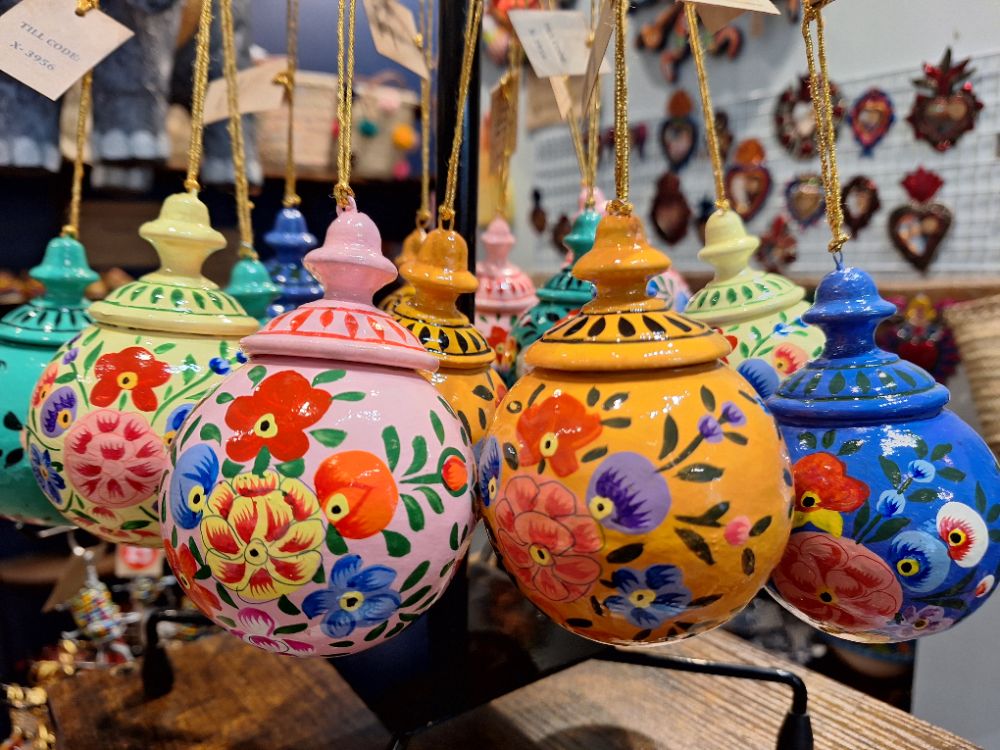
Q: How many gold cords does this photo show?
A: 13